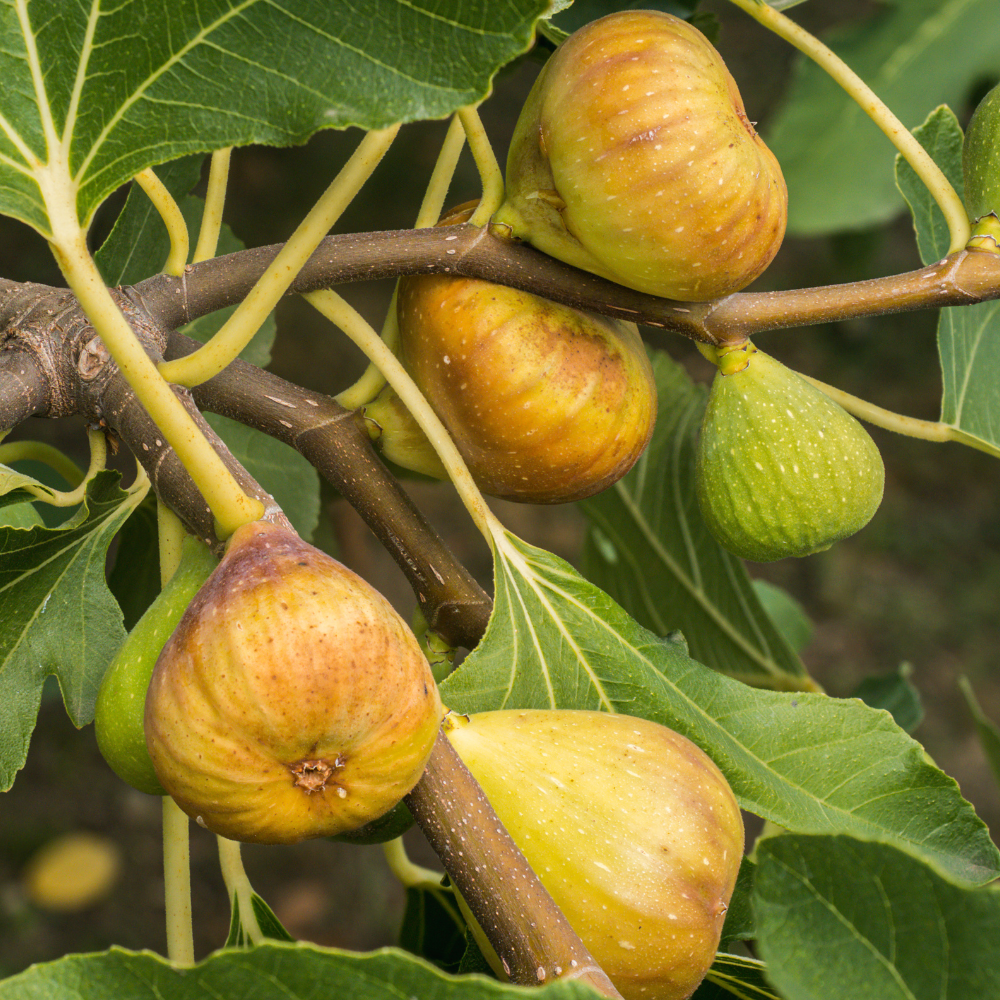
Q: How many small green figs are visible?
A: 3